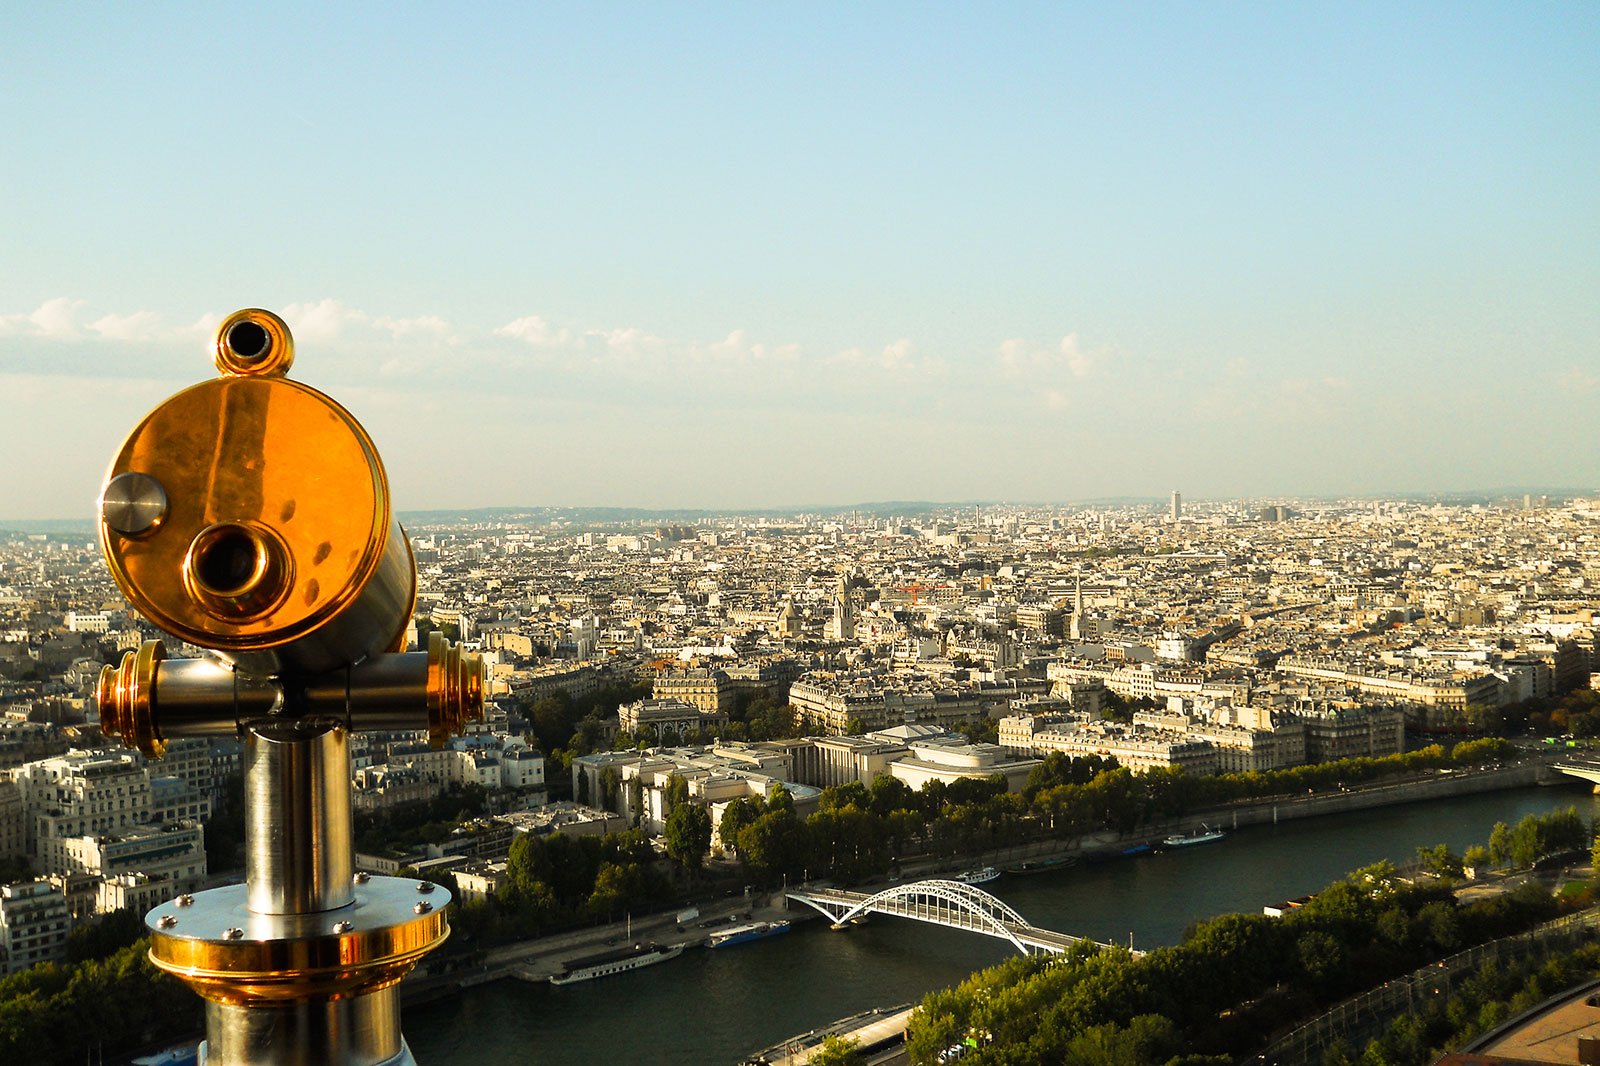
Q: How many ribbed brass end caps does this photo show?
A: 2